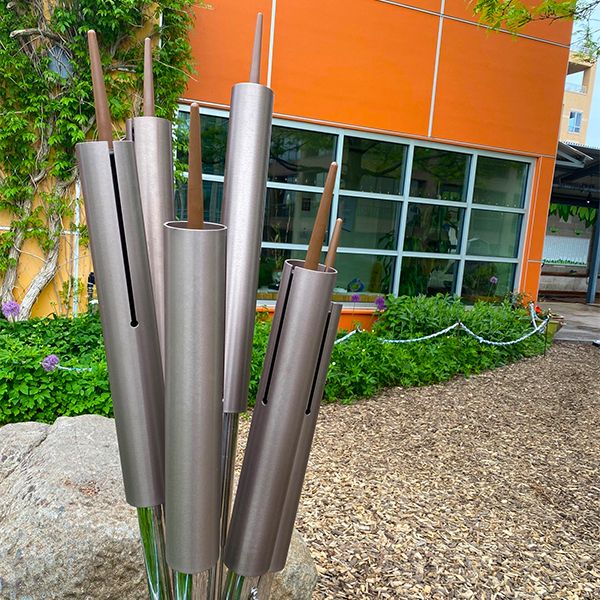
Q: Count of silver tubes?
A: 6